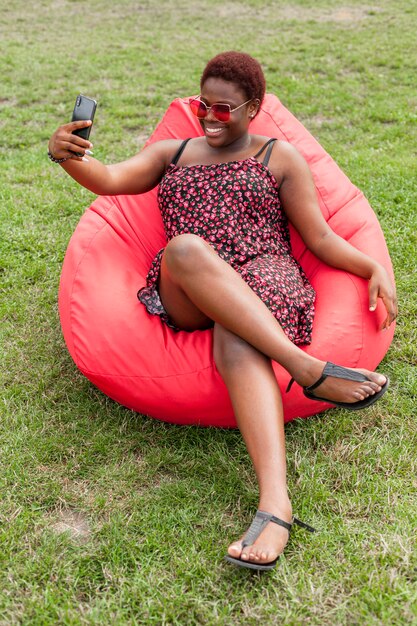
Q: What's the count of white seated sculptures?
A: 0